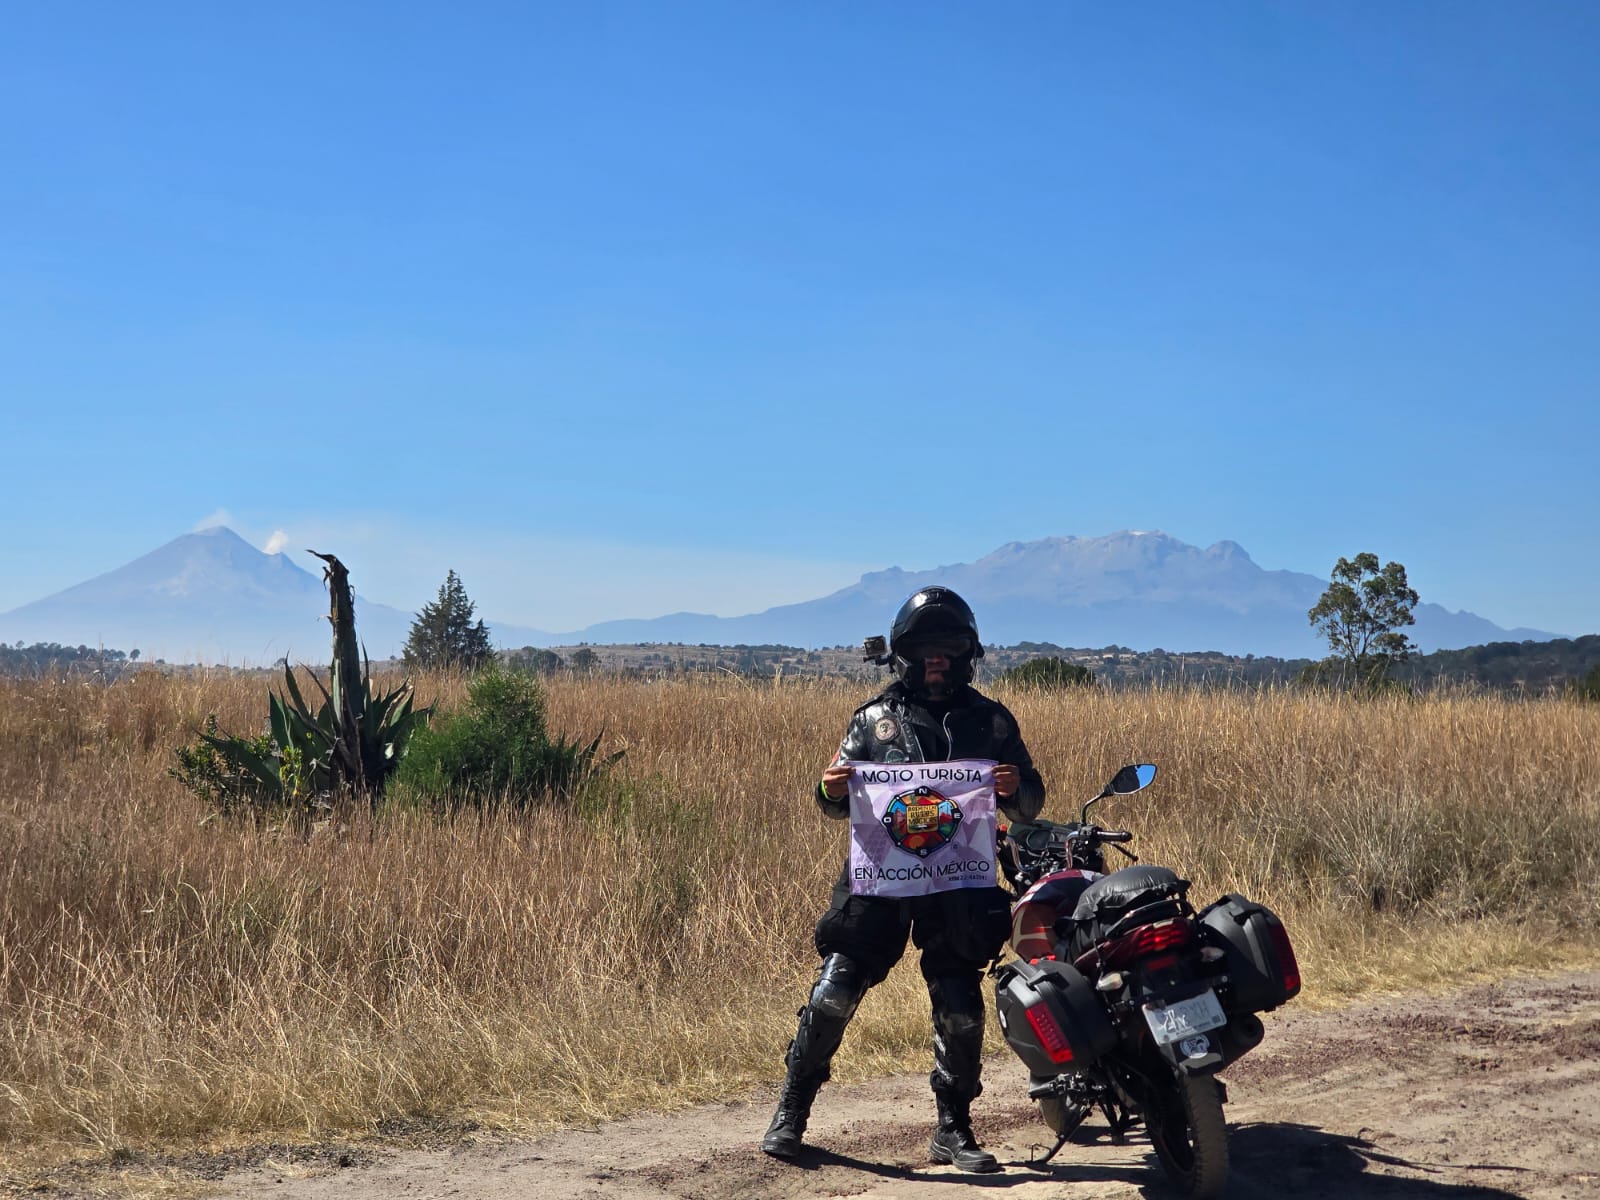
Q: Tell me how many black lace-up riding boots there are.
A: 2